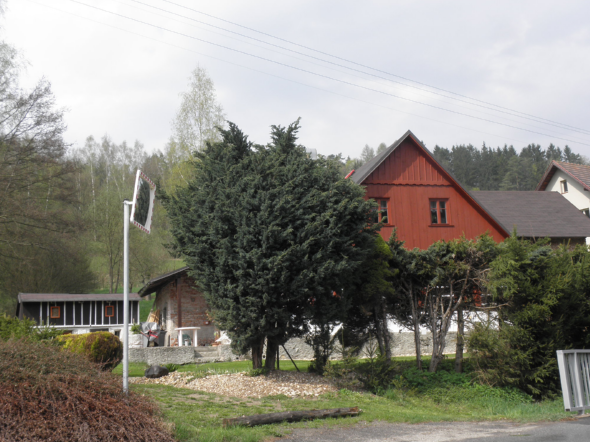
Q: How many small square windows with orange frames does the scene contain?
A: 2